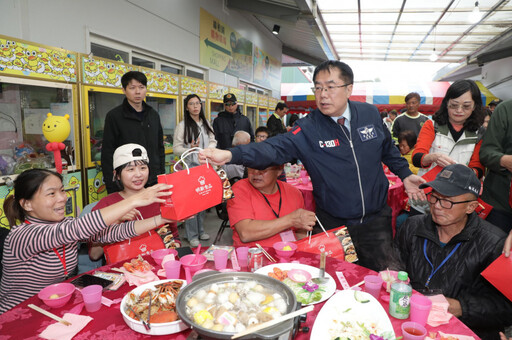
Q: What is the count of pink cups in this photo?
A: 7